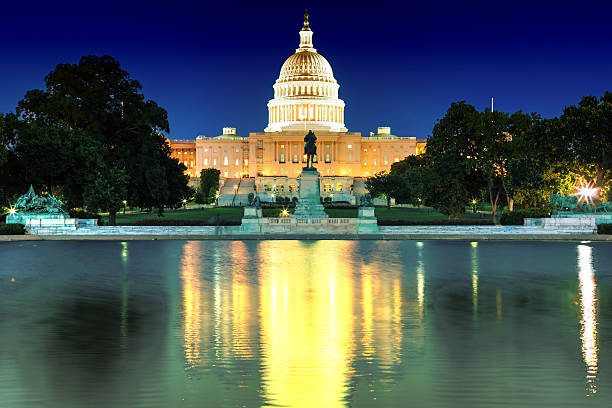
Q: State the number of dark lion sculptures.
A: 2